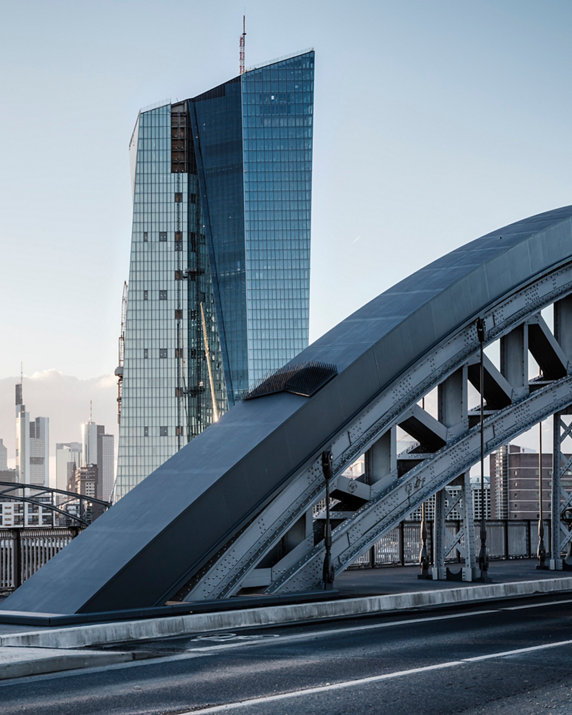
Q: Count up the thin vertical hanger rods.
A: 4